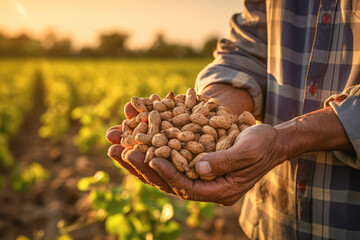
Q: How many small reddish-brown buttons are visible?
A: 3